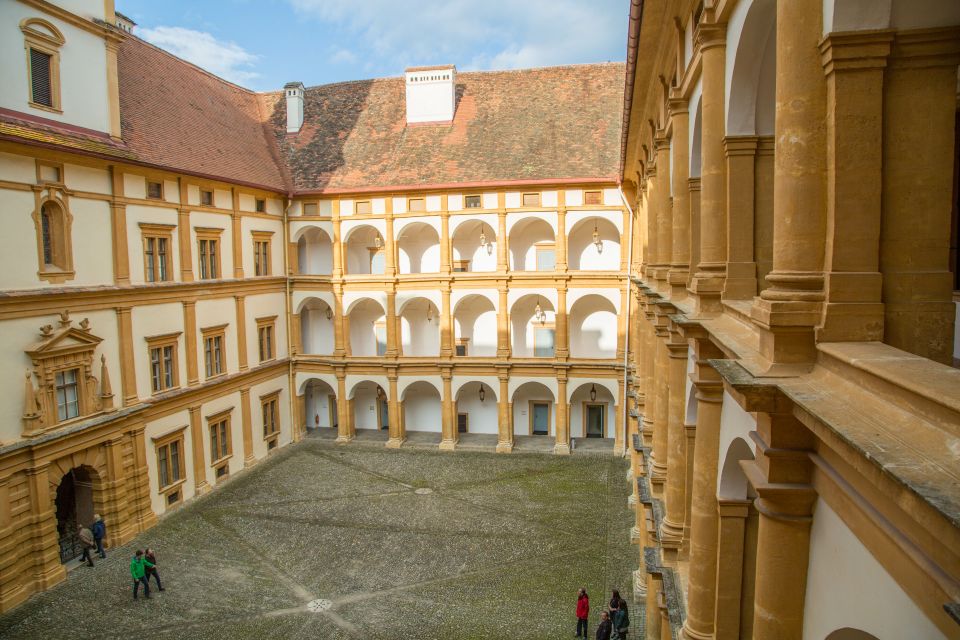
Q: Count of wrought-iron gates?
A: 1